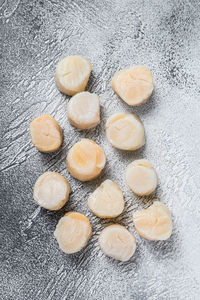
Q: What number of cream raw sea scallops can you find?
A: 12